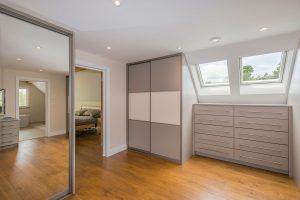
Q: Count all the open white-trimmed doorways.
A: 2